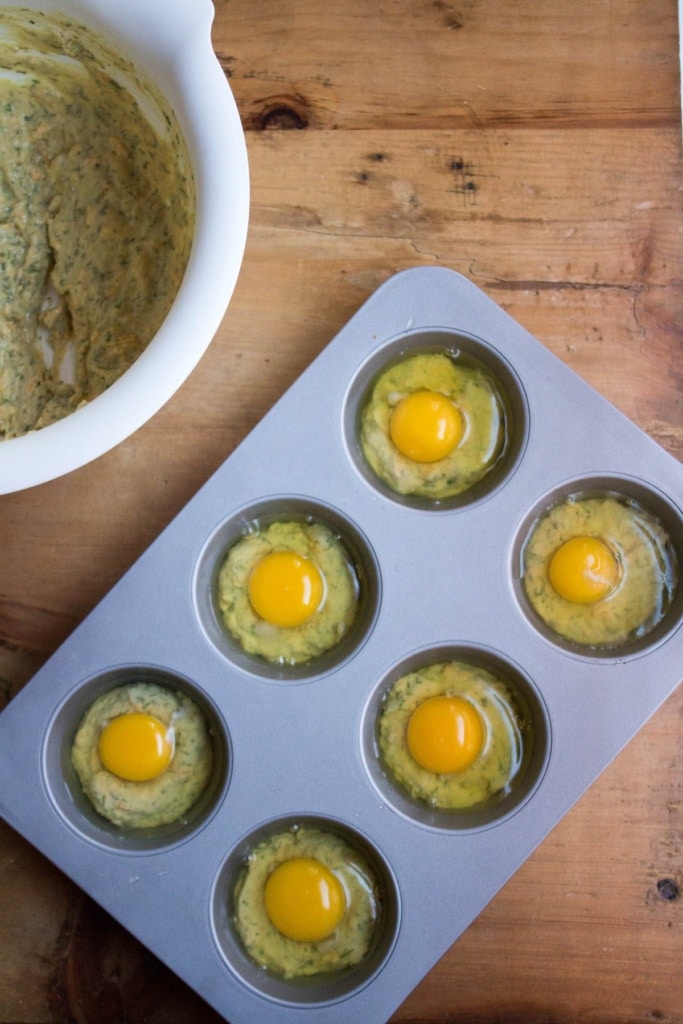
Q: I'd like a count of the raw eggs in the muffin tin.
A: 6